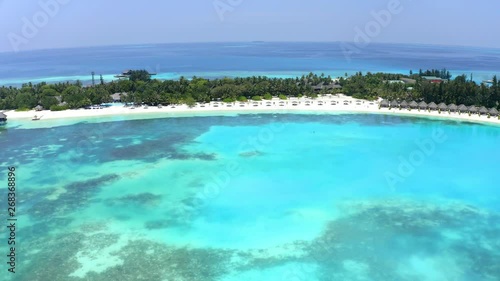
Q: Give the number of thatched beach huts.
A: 12